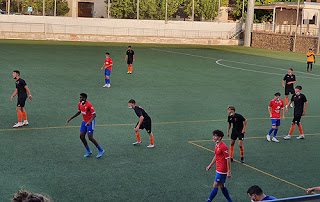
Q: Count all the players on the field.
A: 11